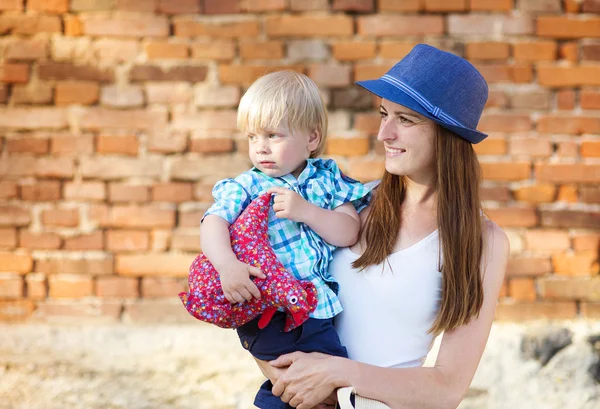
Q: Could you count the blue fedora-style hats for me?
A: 1